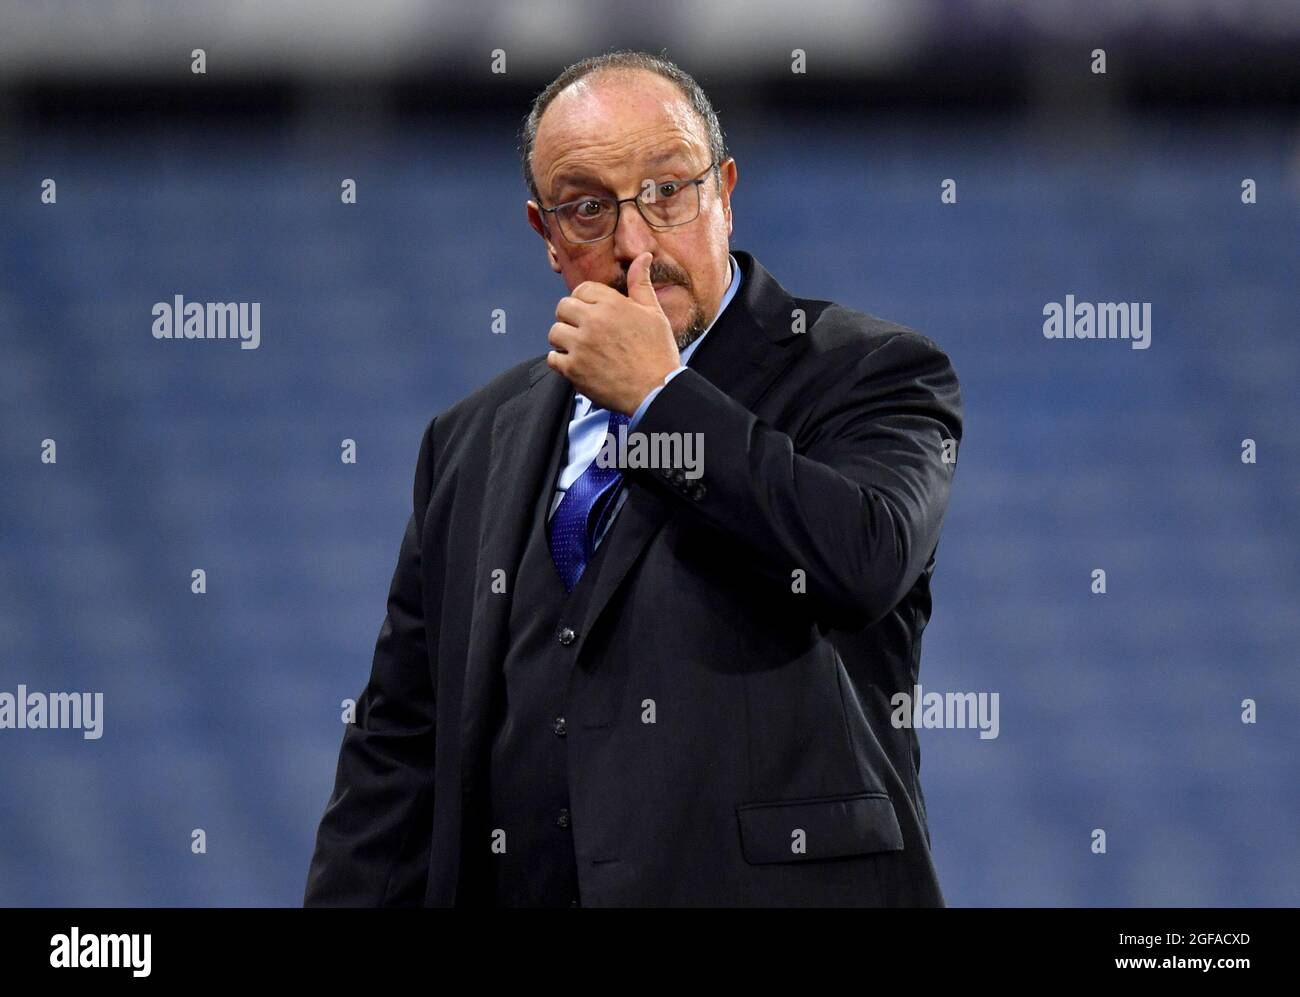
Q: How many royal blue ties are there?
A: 1